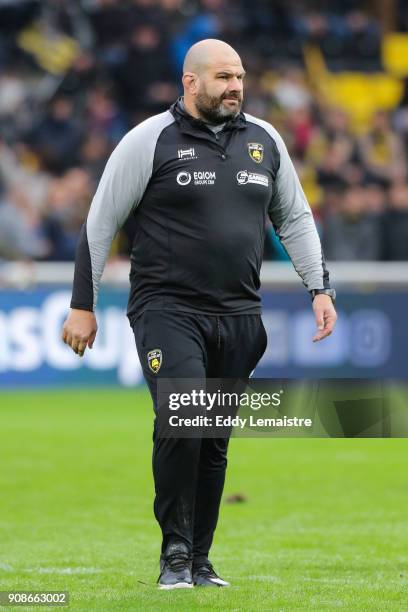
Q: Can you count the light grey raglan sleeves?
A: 2